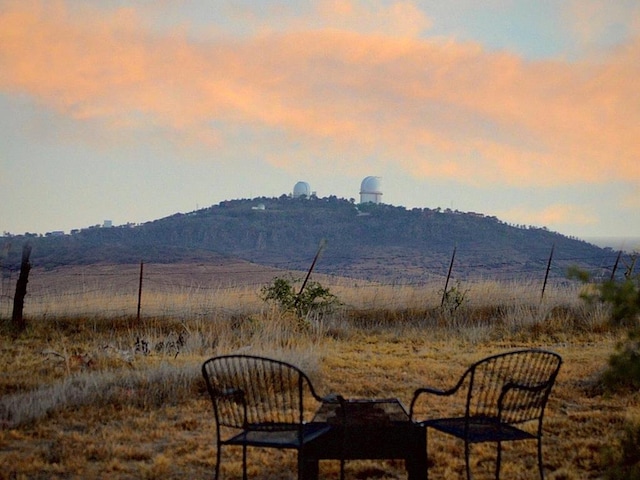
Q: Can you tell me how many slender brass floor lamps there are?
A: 0